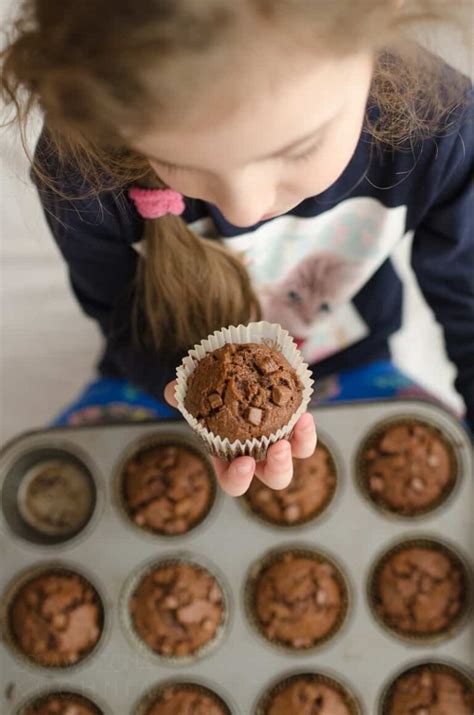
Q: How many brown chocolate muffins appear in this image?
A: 12